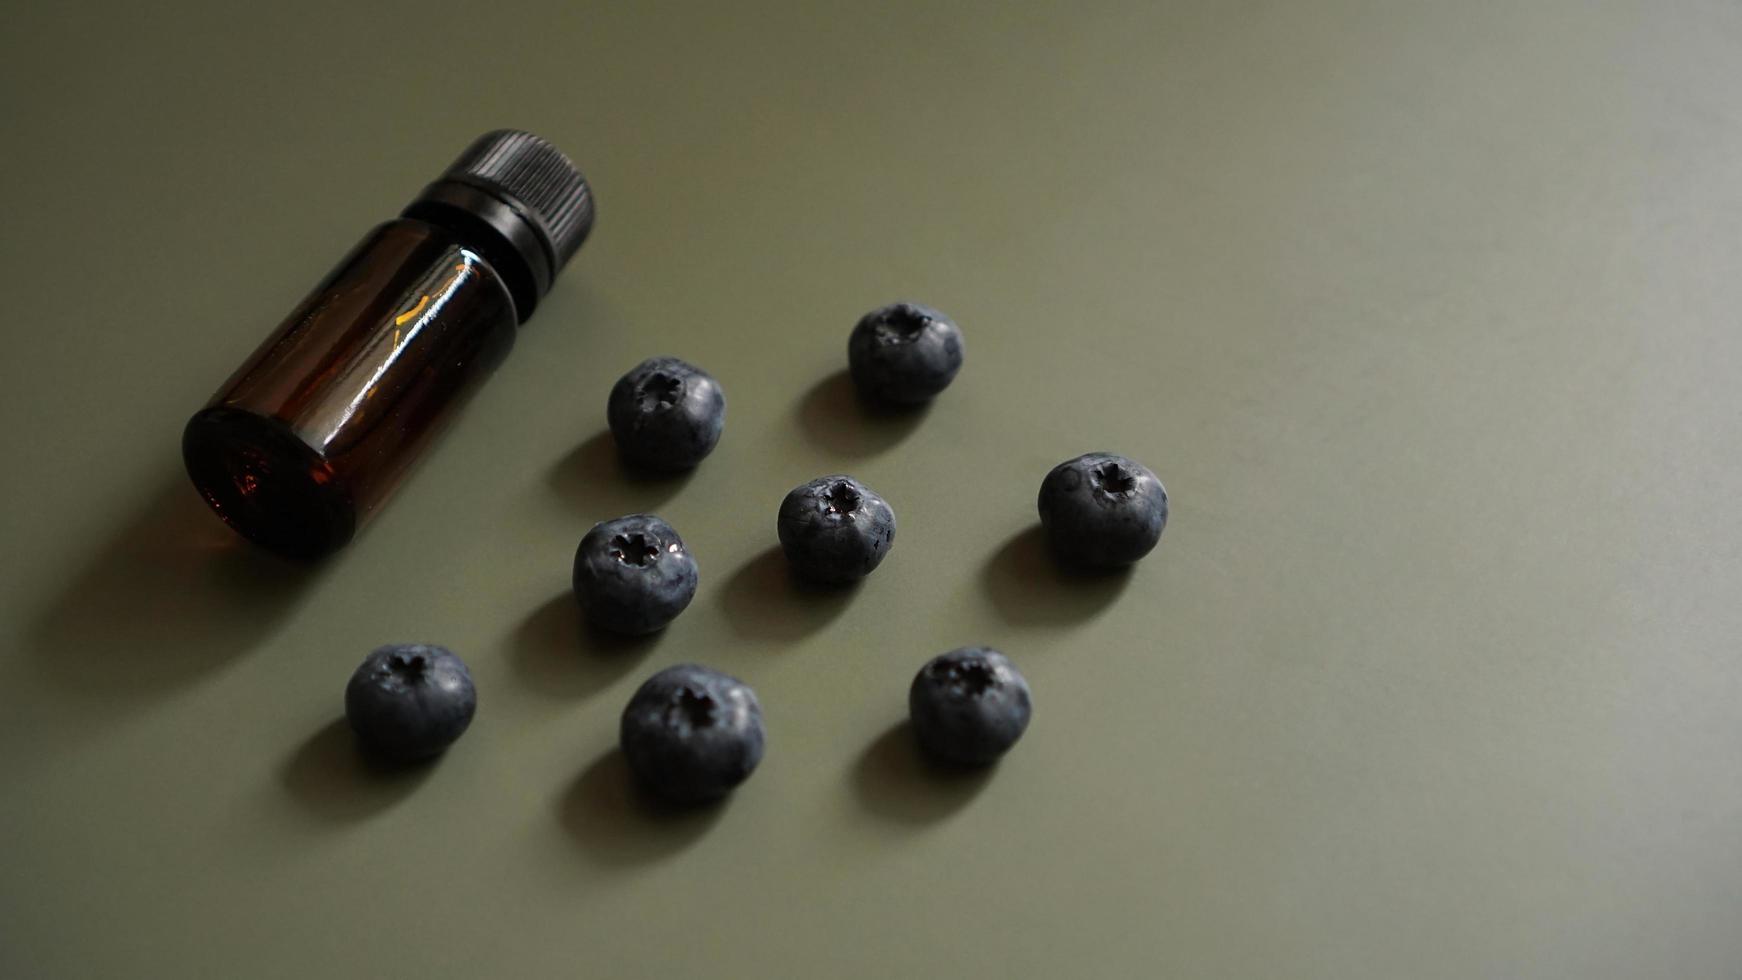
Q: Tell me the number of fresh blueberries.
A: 8